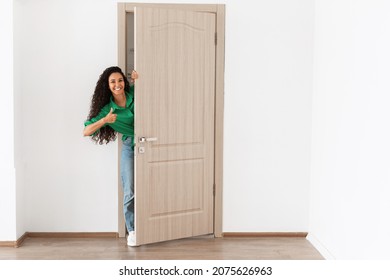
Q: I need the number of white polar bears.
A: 0